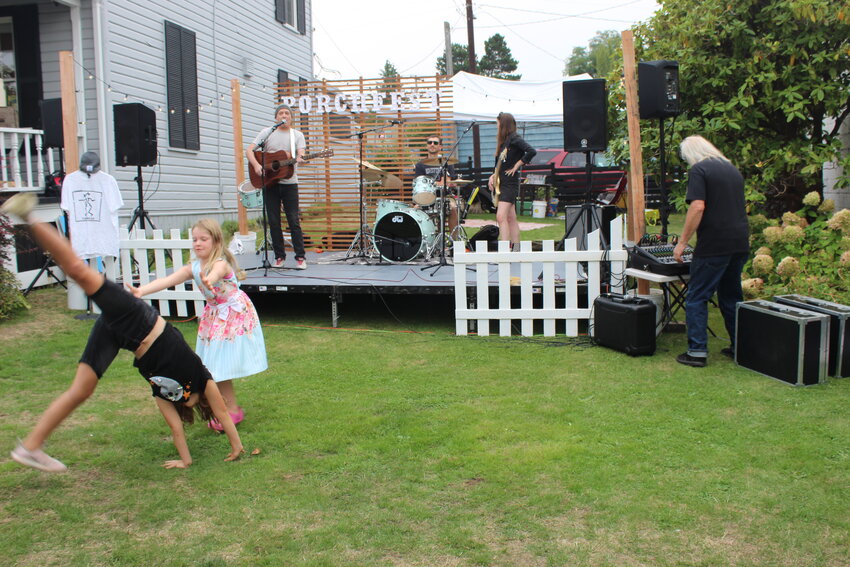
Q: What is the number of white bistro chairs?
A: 0